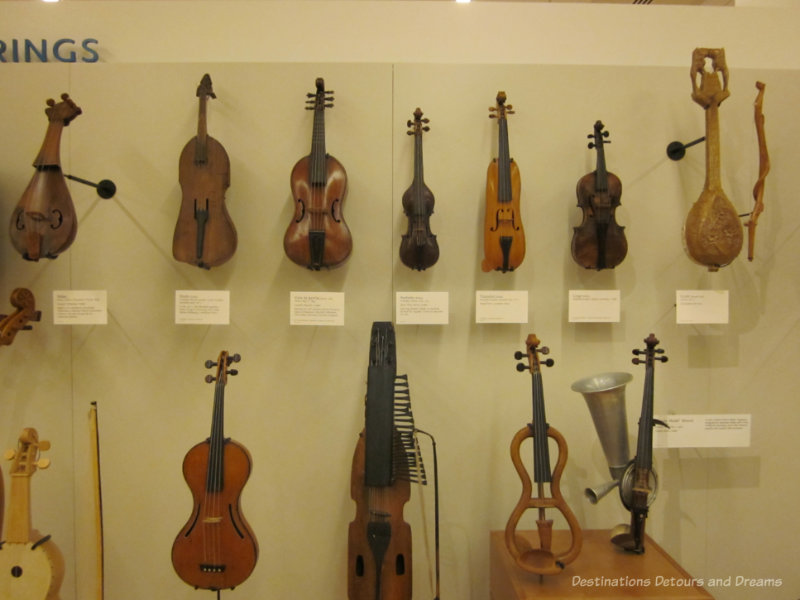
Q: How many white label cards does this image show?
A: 8